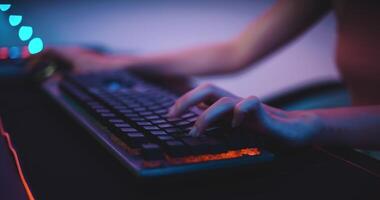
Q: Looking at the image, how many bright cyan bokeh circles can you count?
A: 4